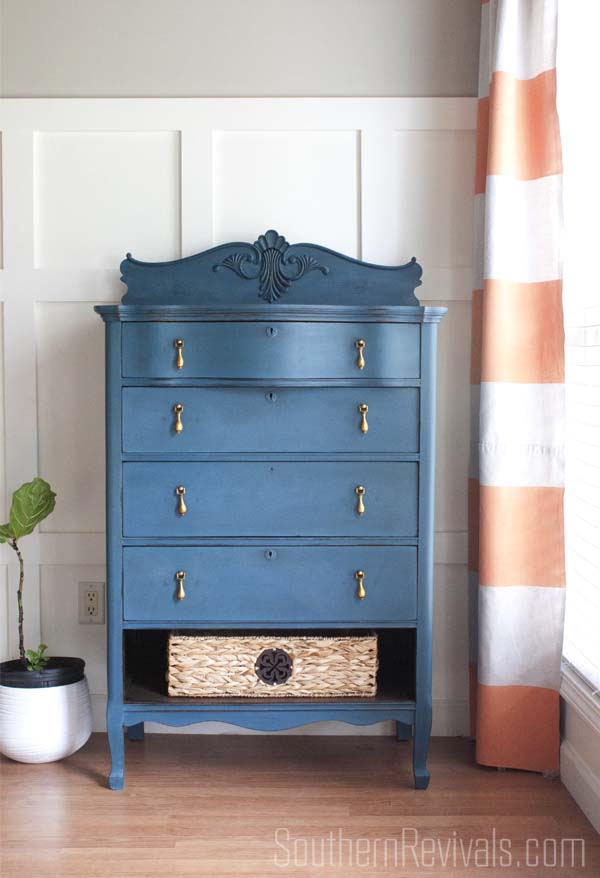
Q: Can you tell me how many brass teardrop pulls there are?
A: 8